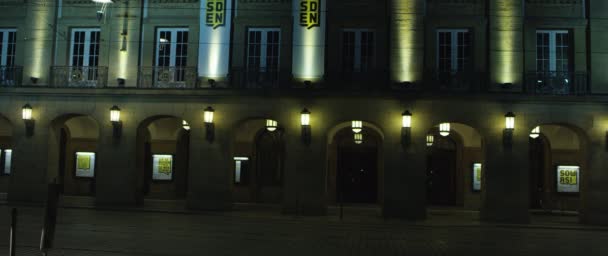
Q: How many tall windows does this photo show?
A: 7